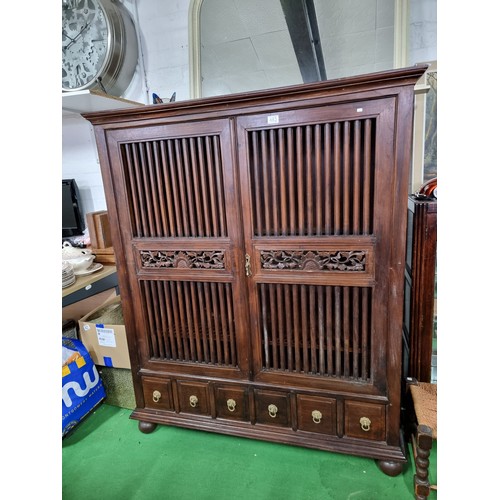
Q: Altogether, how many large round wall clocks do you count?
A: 1